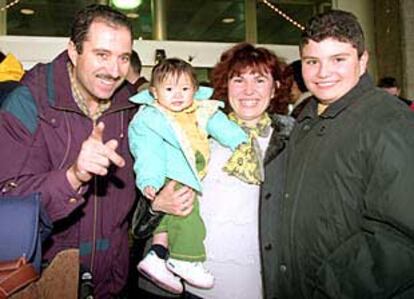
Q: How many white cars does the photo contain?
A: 0